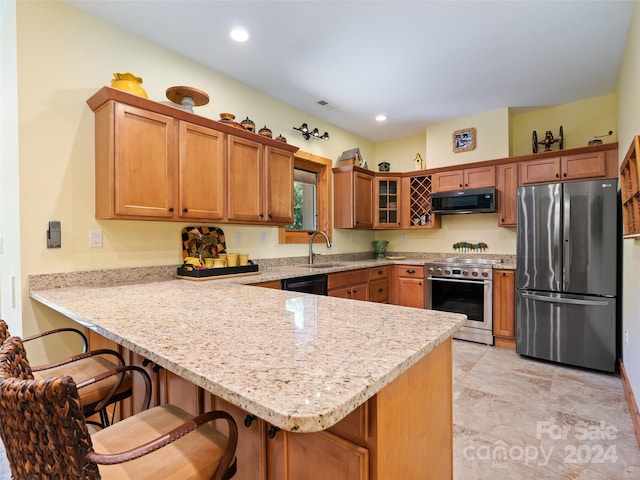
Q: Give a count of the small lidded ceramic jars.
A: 3